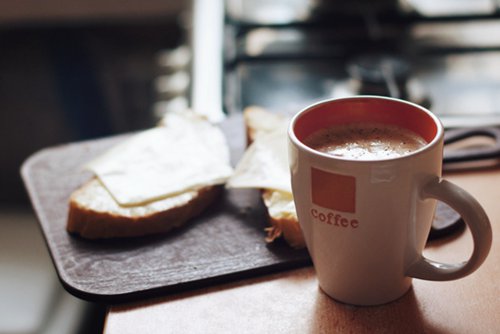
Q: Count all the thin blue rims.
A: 0